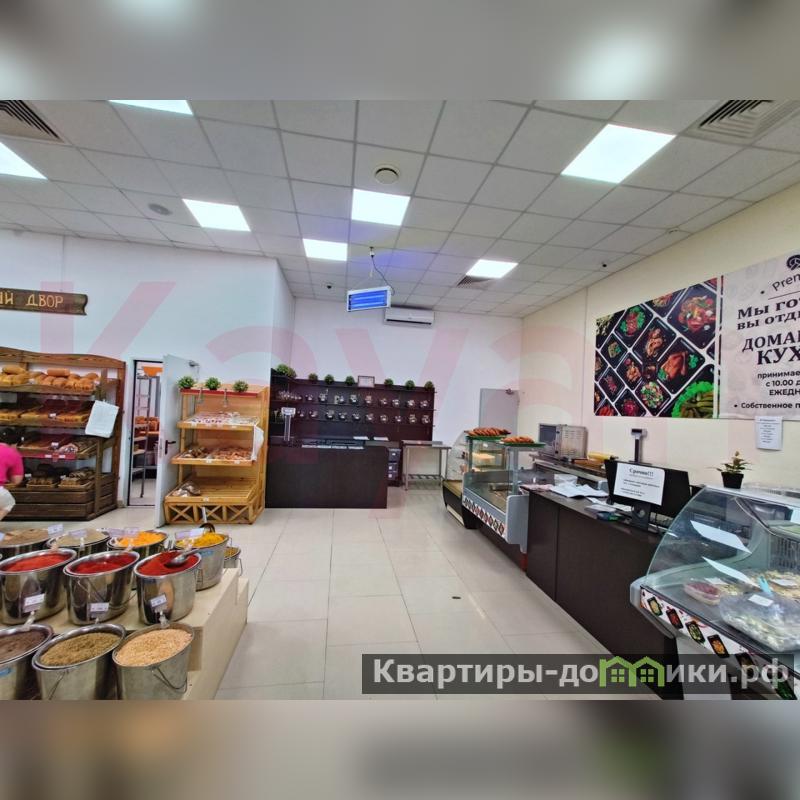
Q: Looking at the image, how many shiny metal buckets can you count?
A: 11